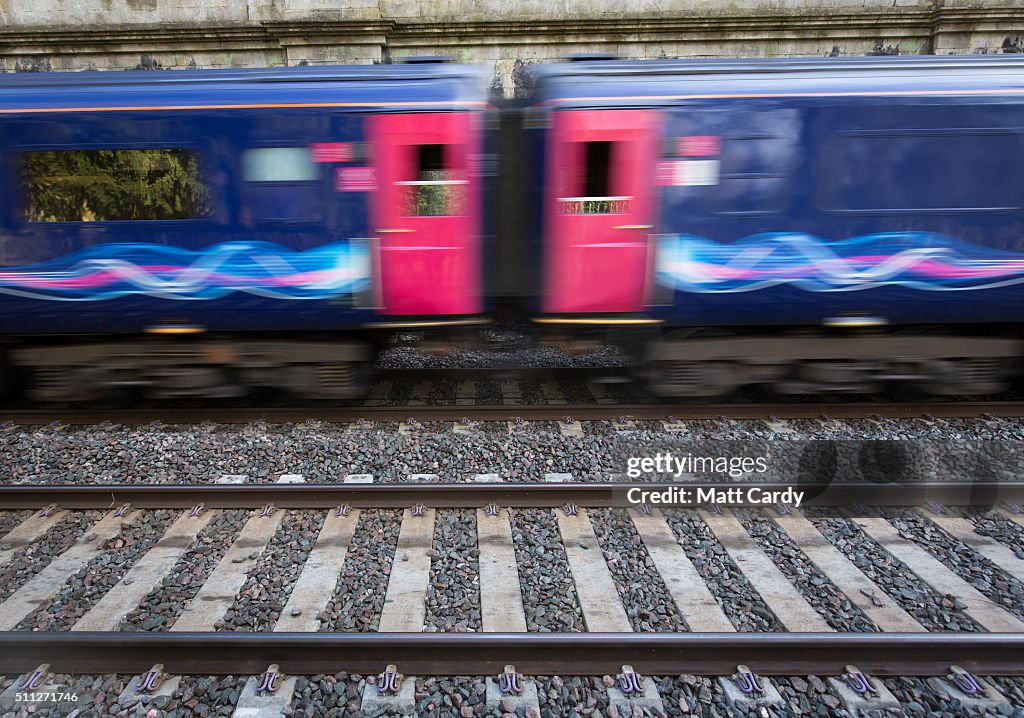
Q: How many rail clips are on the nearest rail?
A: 9